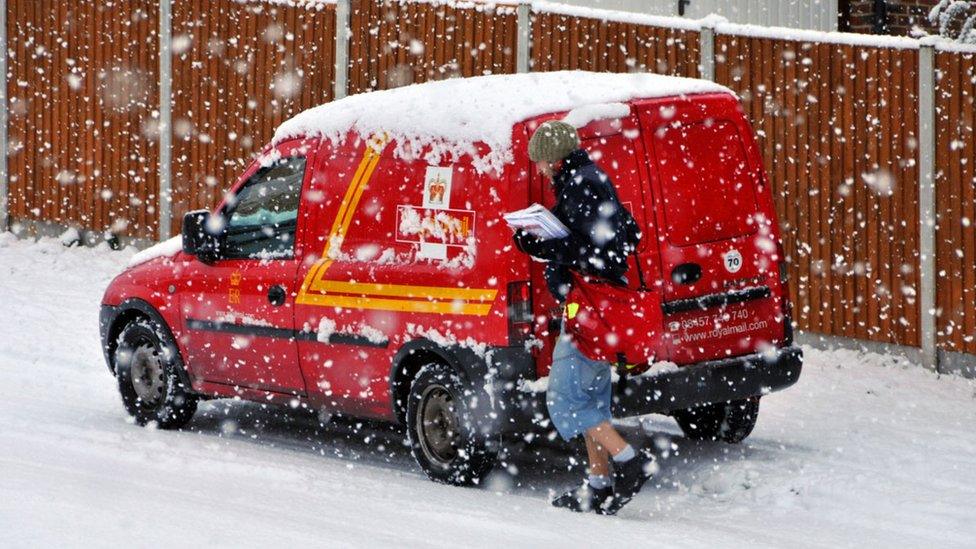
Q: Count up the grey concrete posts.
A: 6